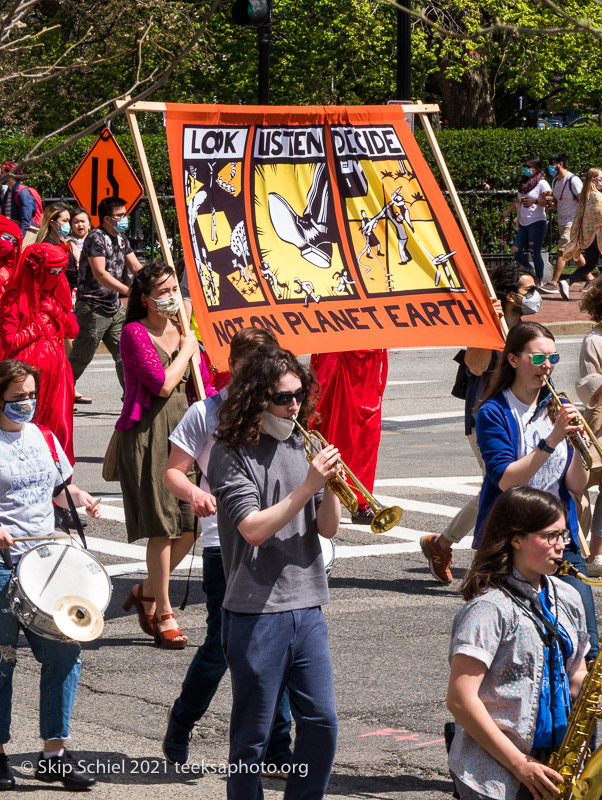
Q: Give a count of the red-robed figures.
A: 3